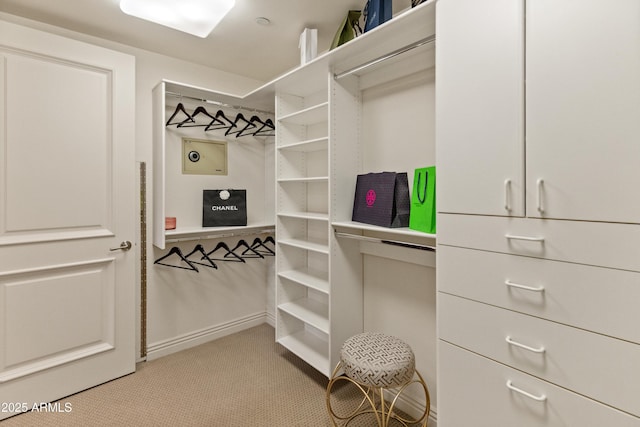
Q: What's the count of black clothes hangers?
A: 12